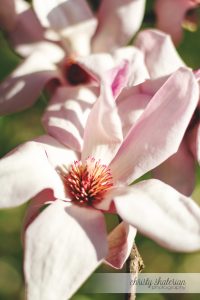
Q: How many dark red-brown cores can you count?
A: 2